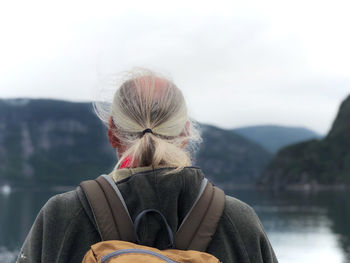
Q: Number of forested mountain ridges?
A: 3